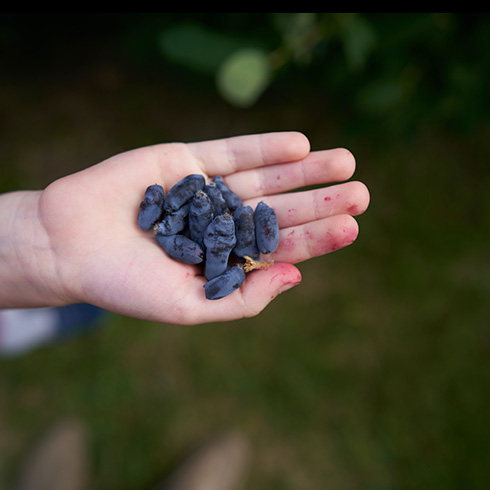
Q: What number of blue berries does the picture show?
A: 11